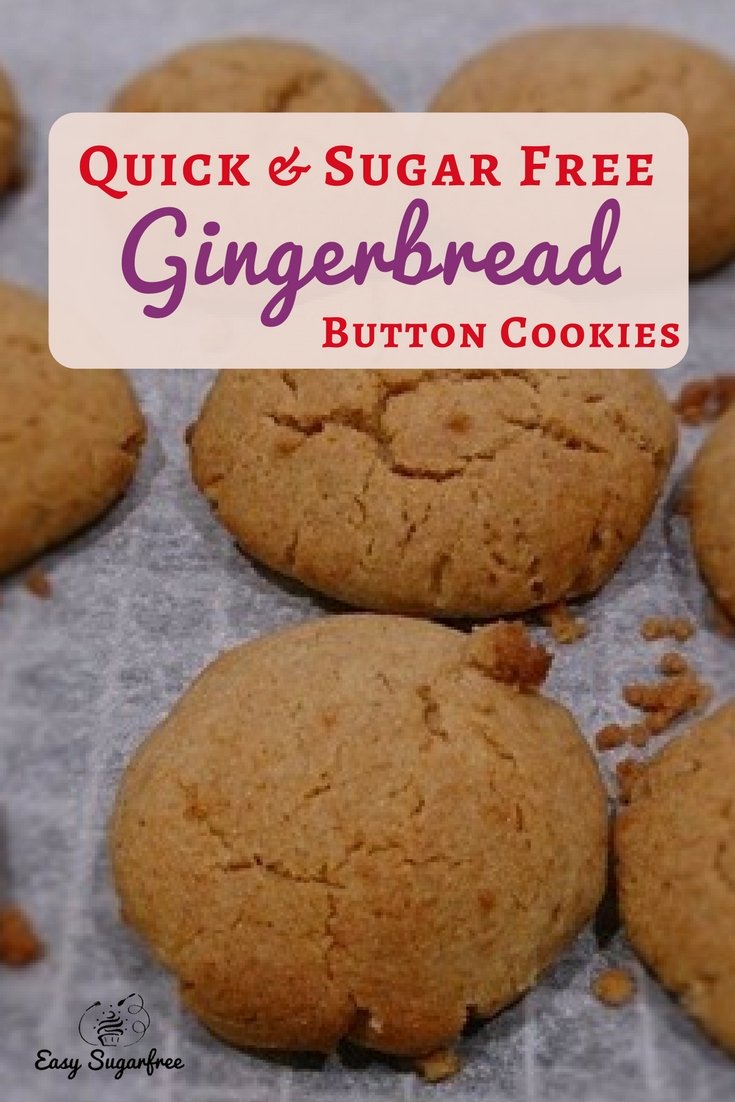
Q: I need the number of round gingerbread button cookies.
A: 8